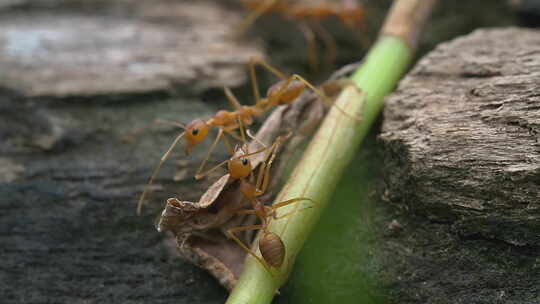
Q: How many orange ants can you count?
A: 3